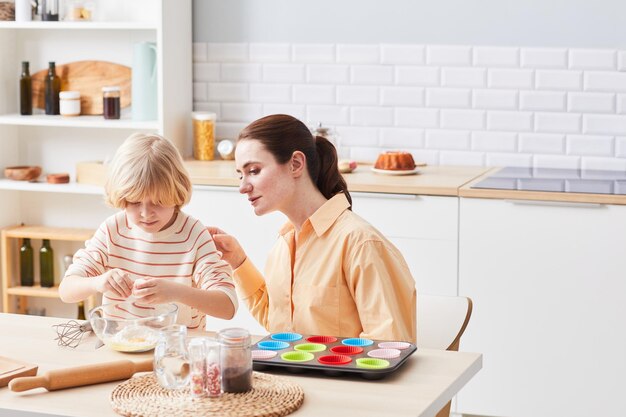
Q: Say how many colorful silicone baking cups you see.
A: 12